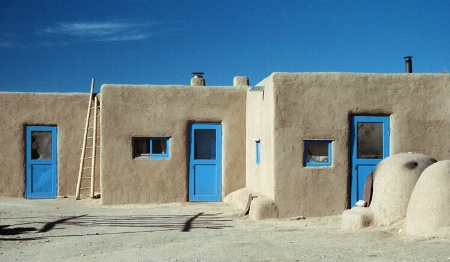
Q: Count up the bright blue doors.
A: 3